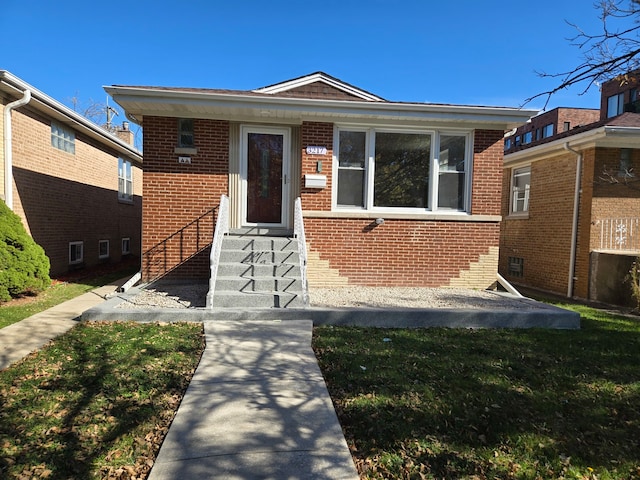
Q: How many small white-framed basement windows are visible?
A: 3